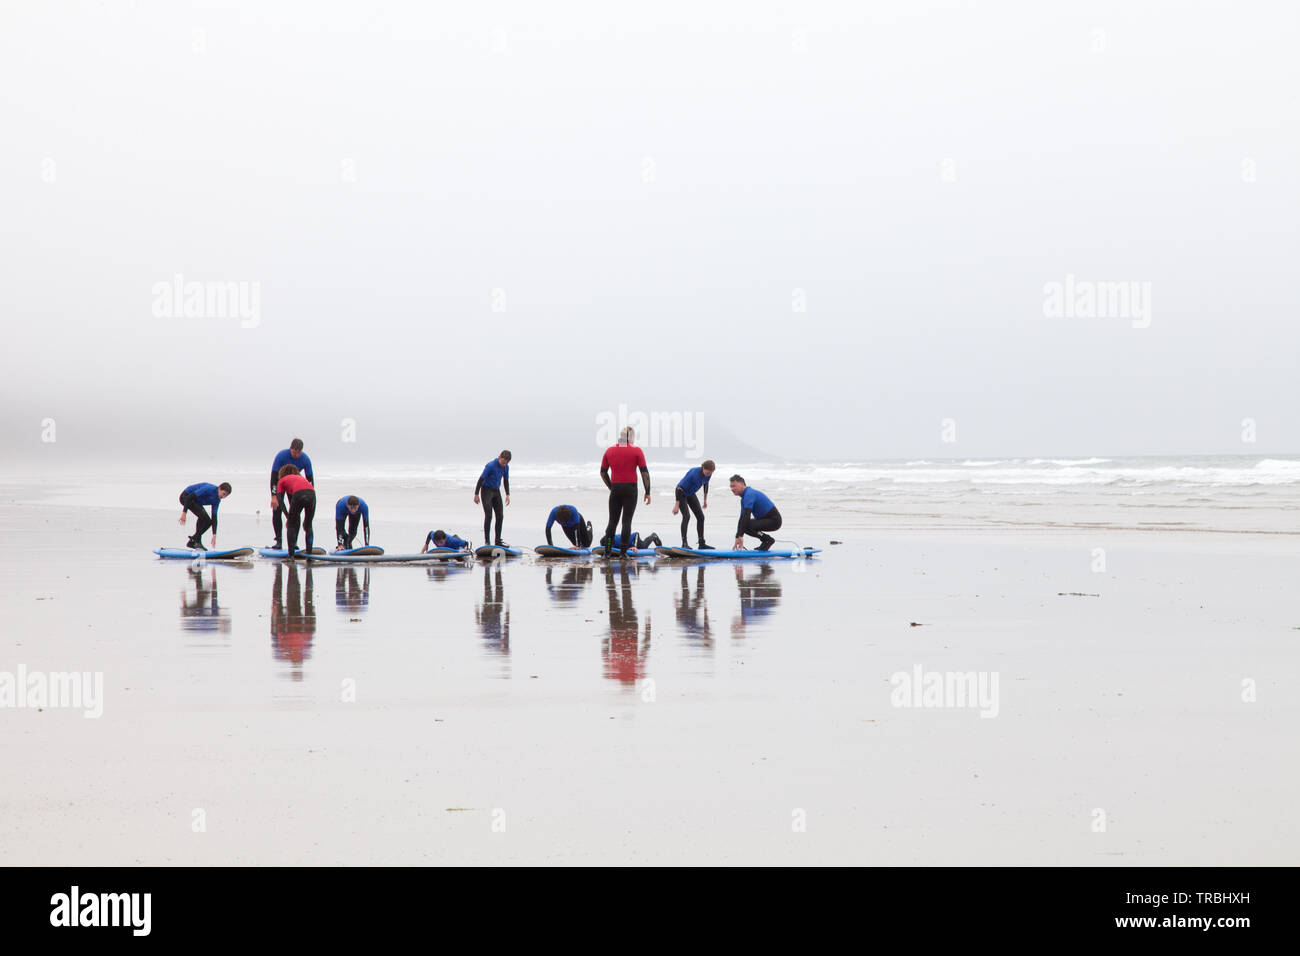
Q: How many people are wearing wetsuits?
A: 11